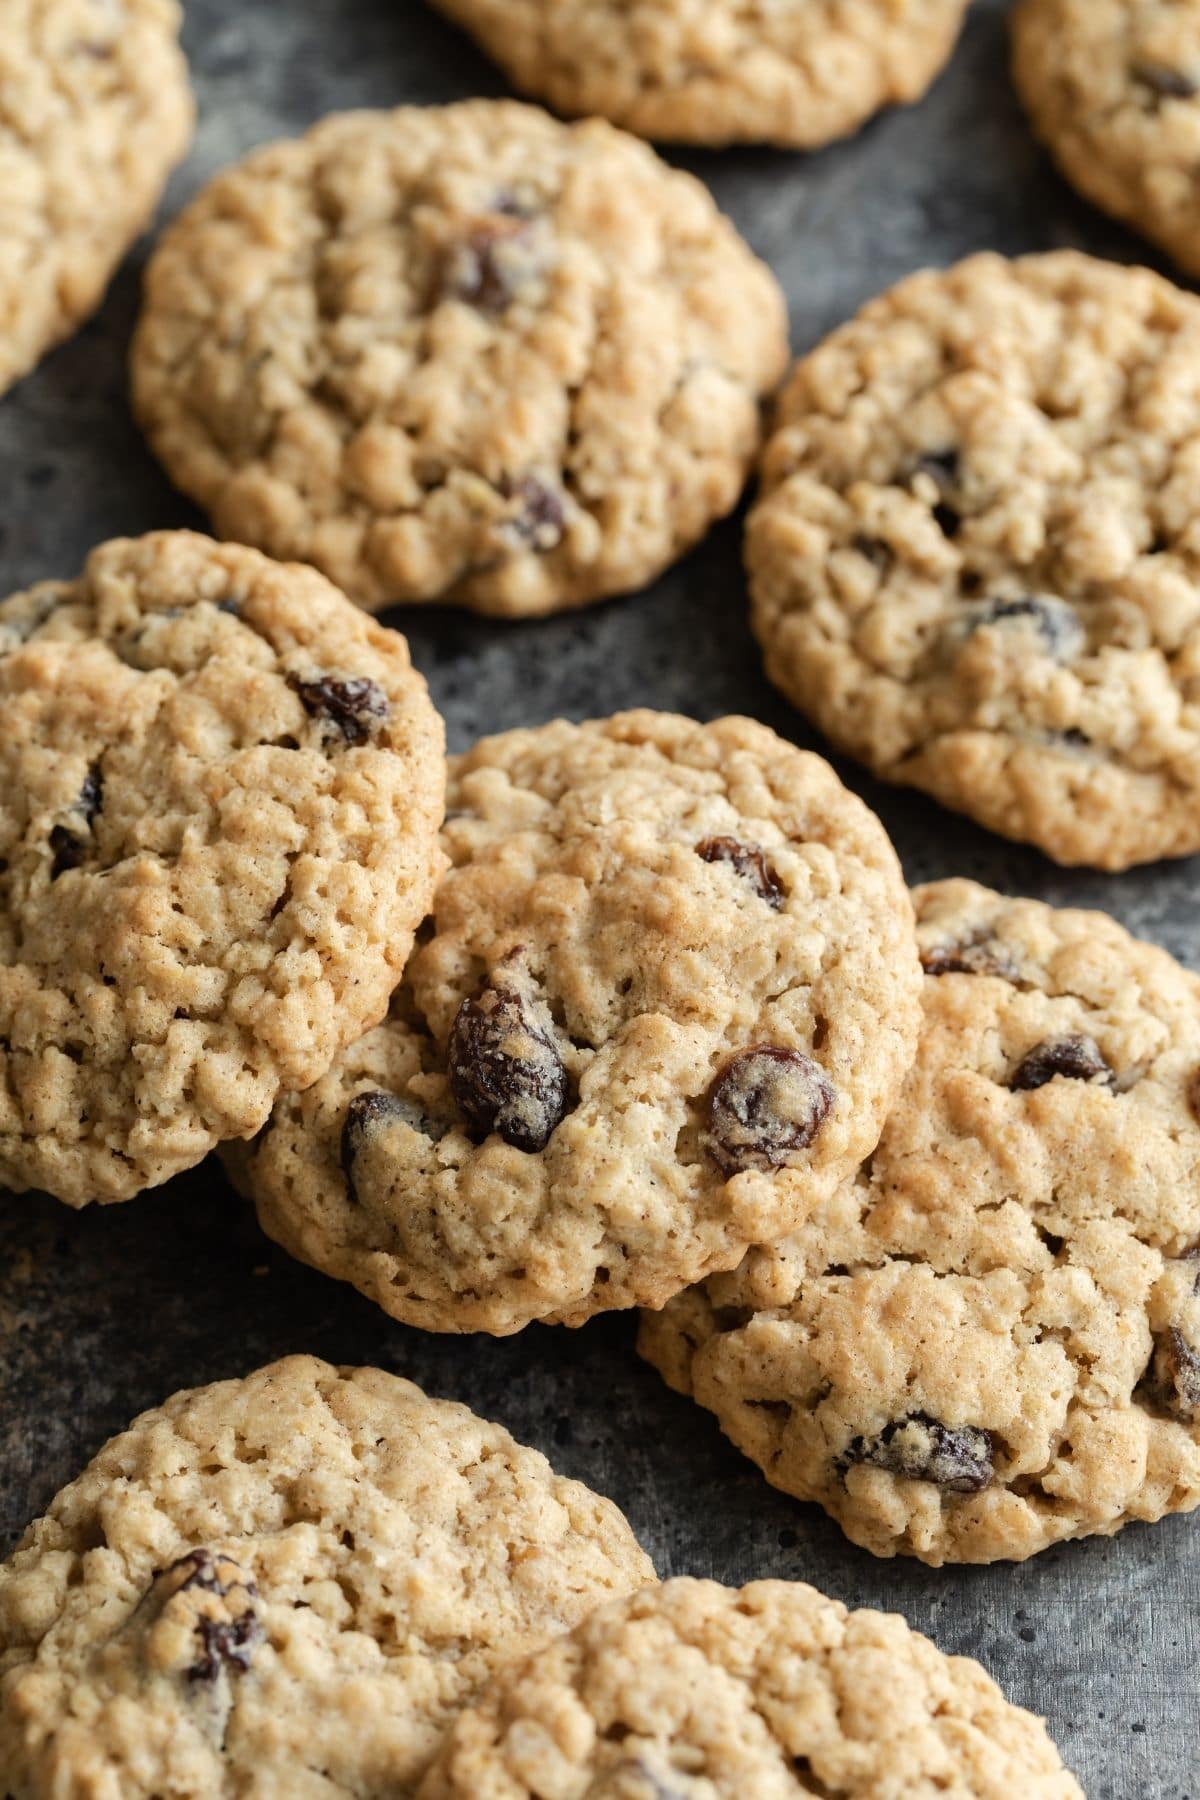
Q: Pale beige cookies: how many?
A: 10